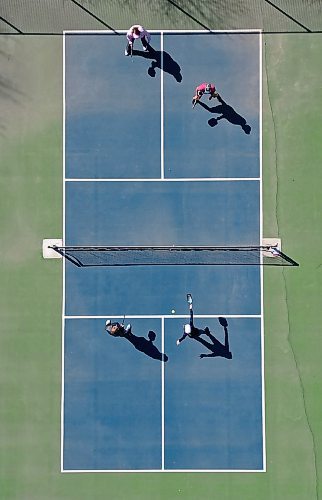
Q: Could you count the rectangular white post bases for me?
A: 2